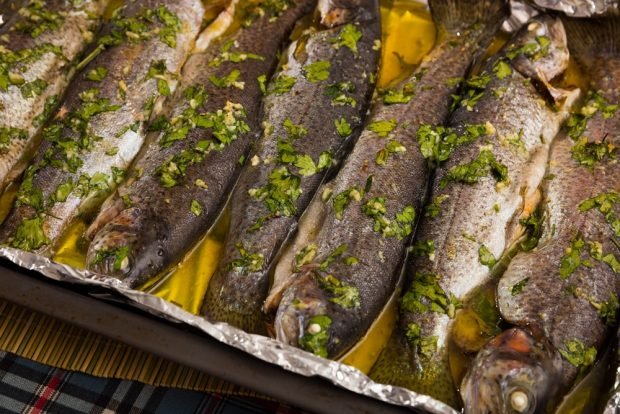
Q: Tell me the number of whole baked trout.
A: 7